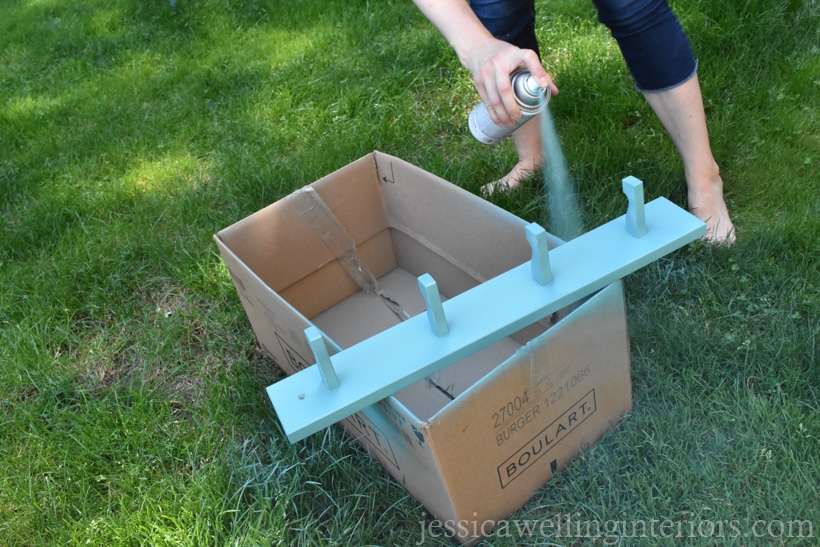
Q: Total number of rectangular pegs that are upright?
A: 4